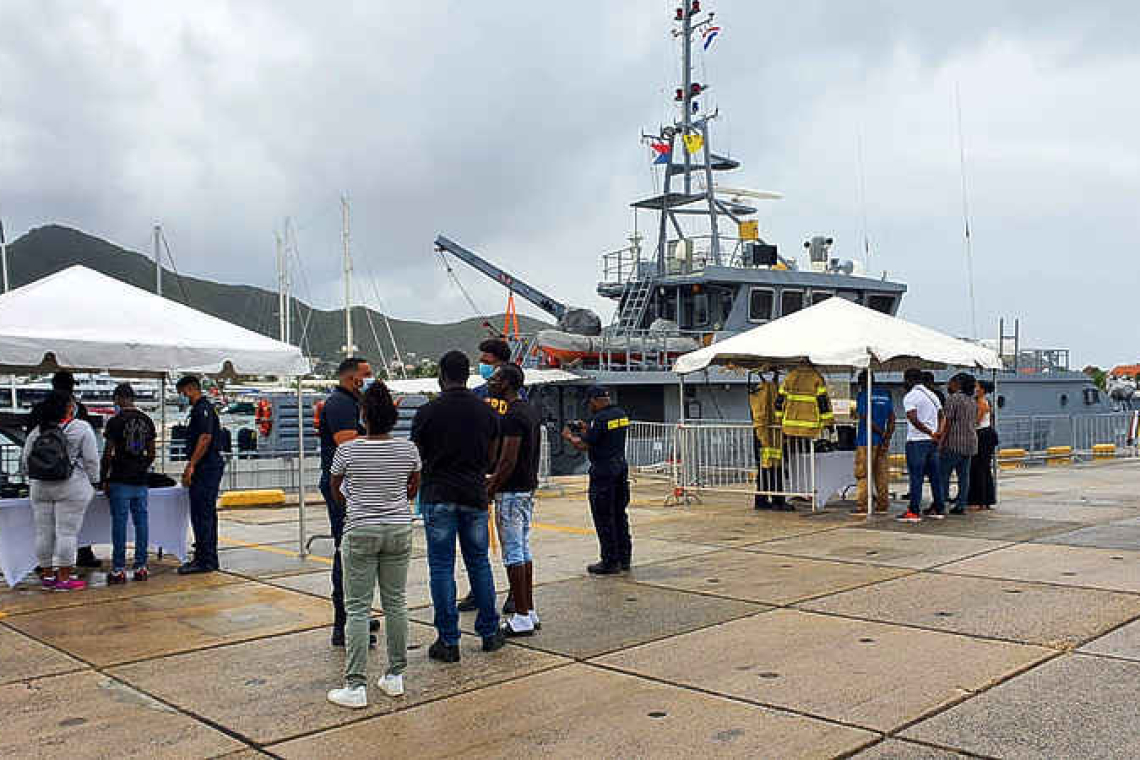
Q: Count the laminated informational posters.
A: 0